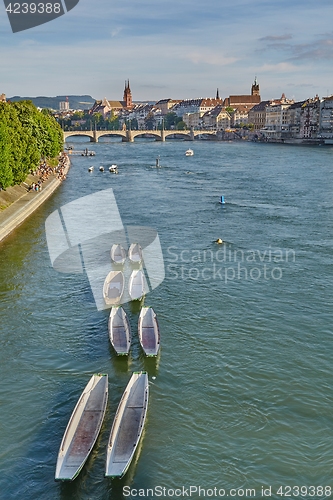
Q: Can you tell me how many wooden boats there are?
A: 8